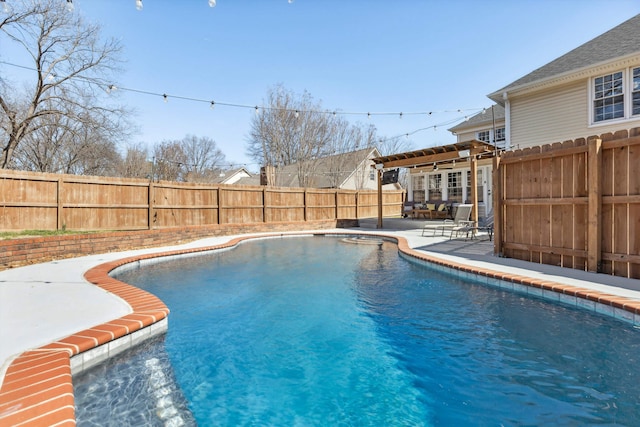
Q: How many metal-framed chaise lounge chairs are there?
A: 2